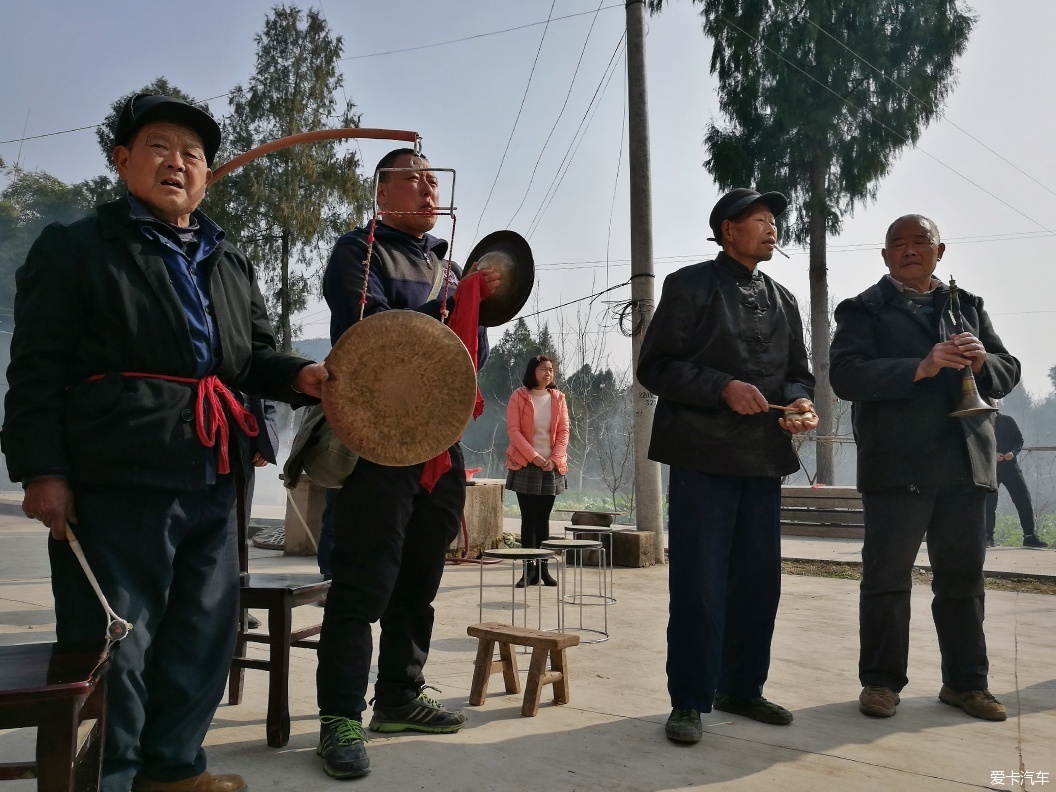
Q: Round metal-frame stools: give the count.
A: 3